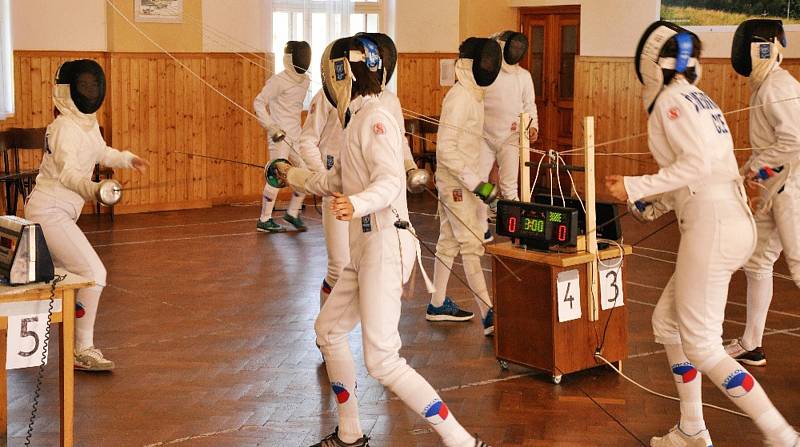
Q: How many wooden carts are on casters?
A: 1